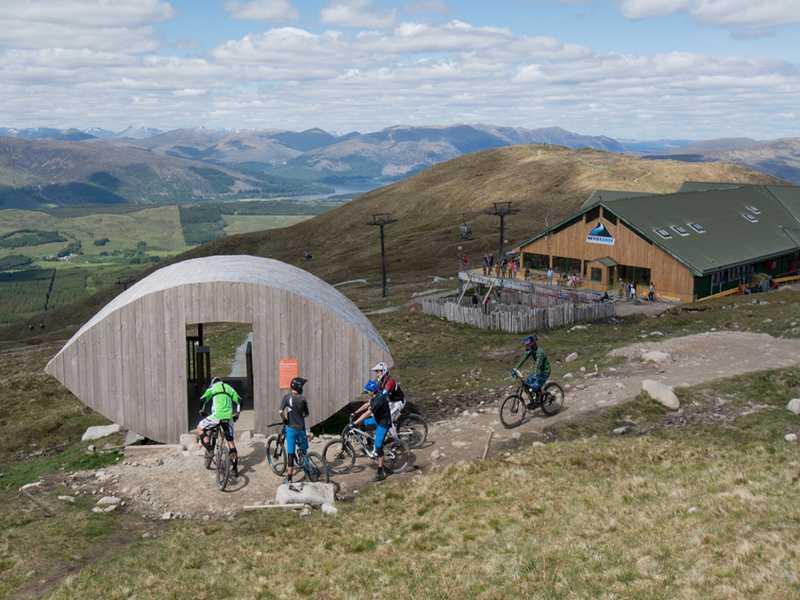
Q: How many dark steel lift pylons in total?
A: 2